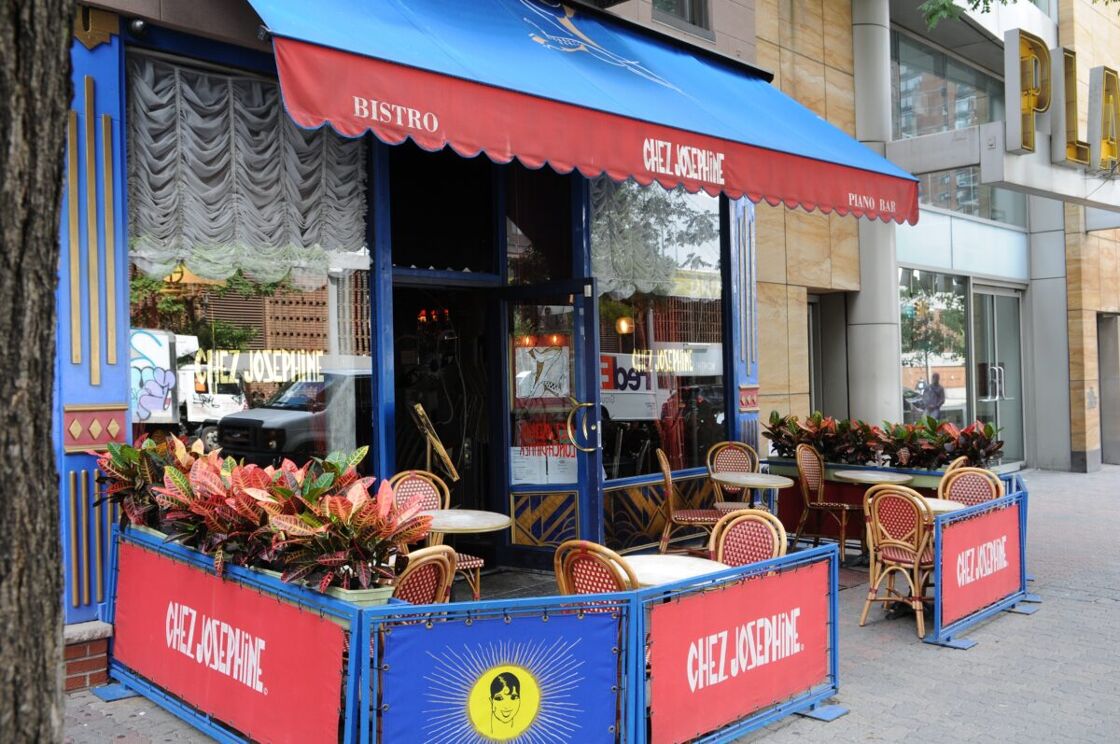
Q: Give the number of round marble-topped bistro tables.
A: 5